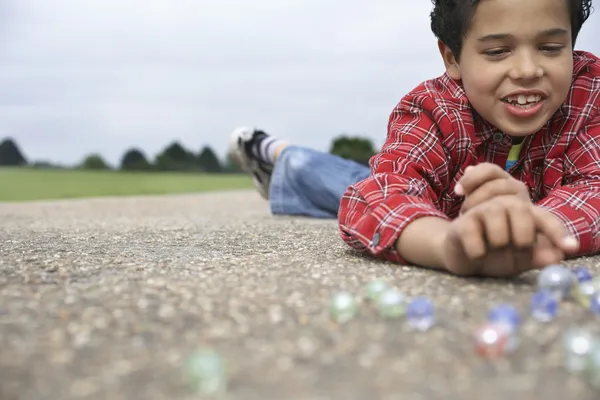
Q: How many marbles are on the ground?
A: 14